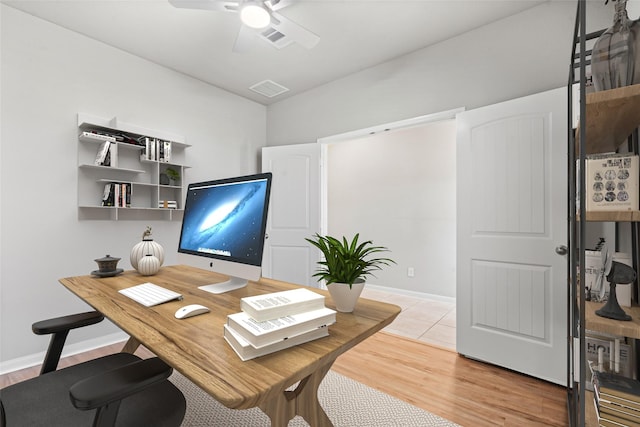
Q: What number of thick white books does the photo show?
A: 3